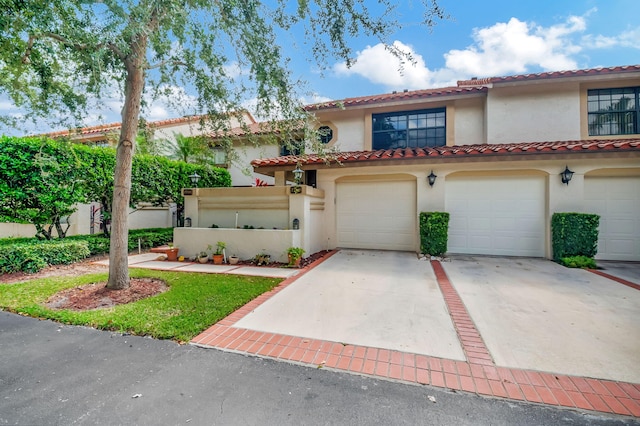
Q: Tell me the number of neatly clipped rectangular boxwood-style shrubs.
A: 2